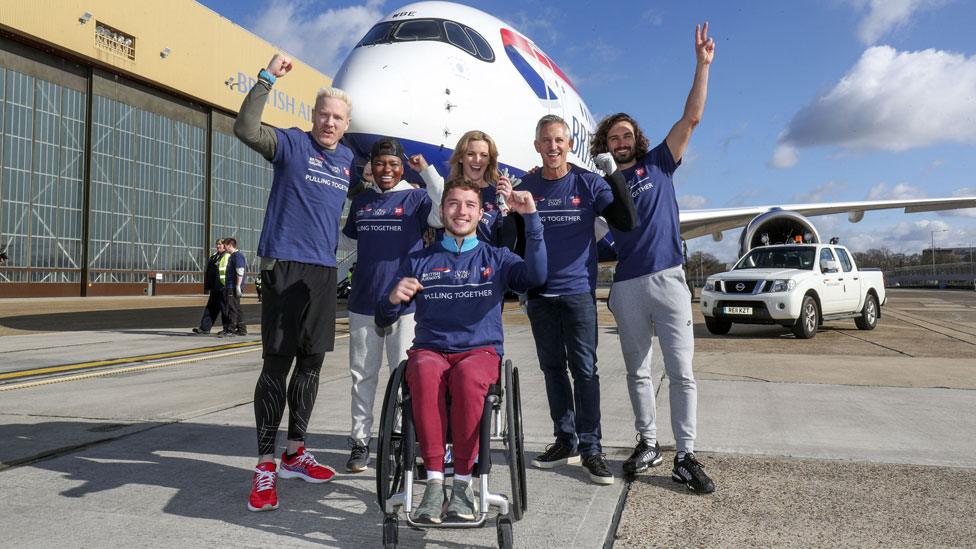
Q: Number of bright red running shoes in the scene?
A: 2